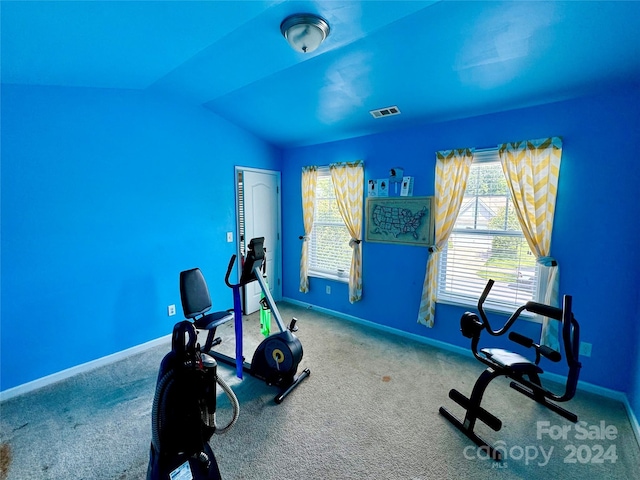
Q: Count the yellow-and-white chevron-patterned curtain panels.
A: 4